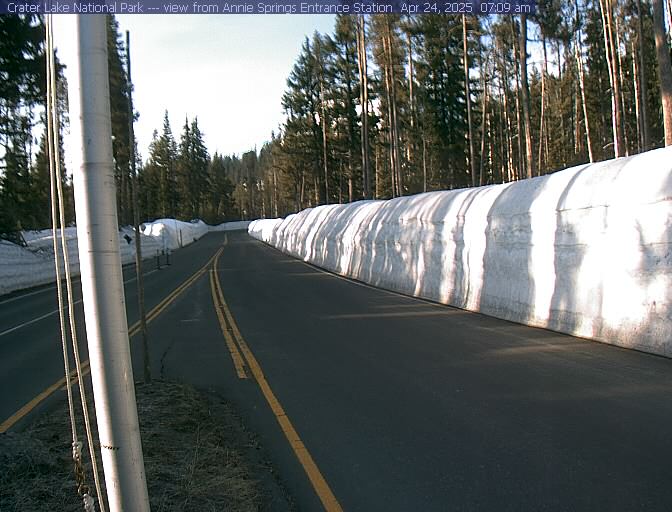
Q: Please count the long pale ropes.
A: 2